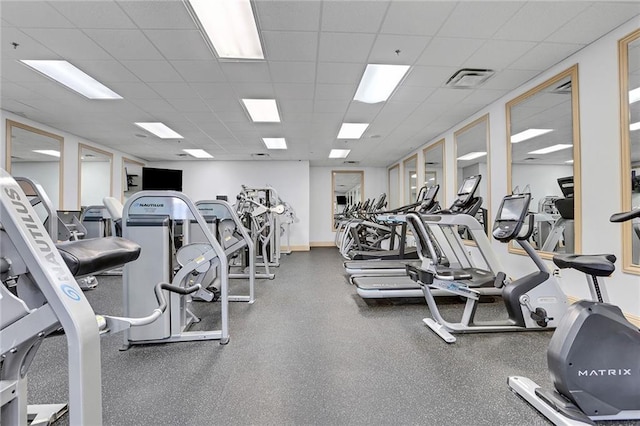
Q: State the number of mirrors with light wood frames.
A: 10